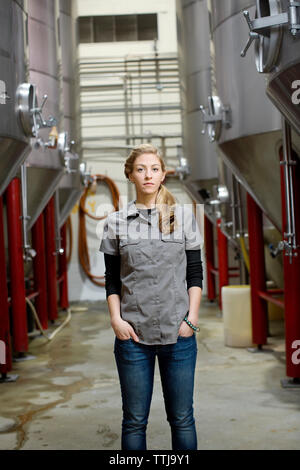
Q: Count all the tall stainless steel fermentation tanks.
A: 6